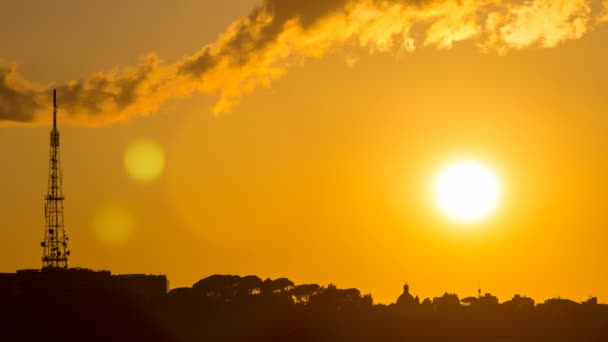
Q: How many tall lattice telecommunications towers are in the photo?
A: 1